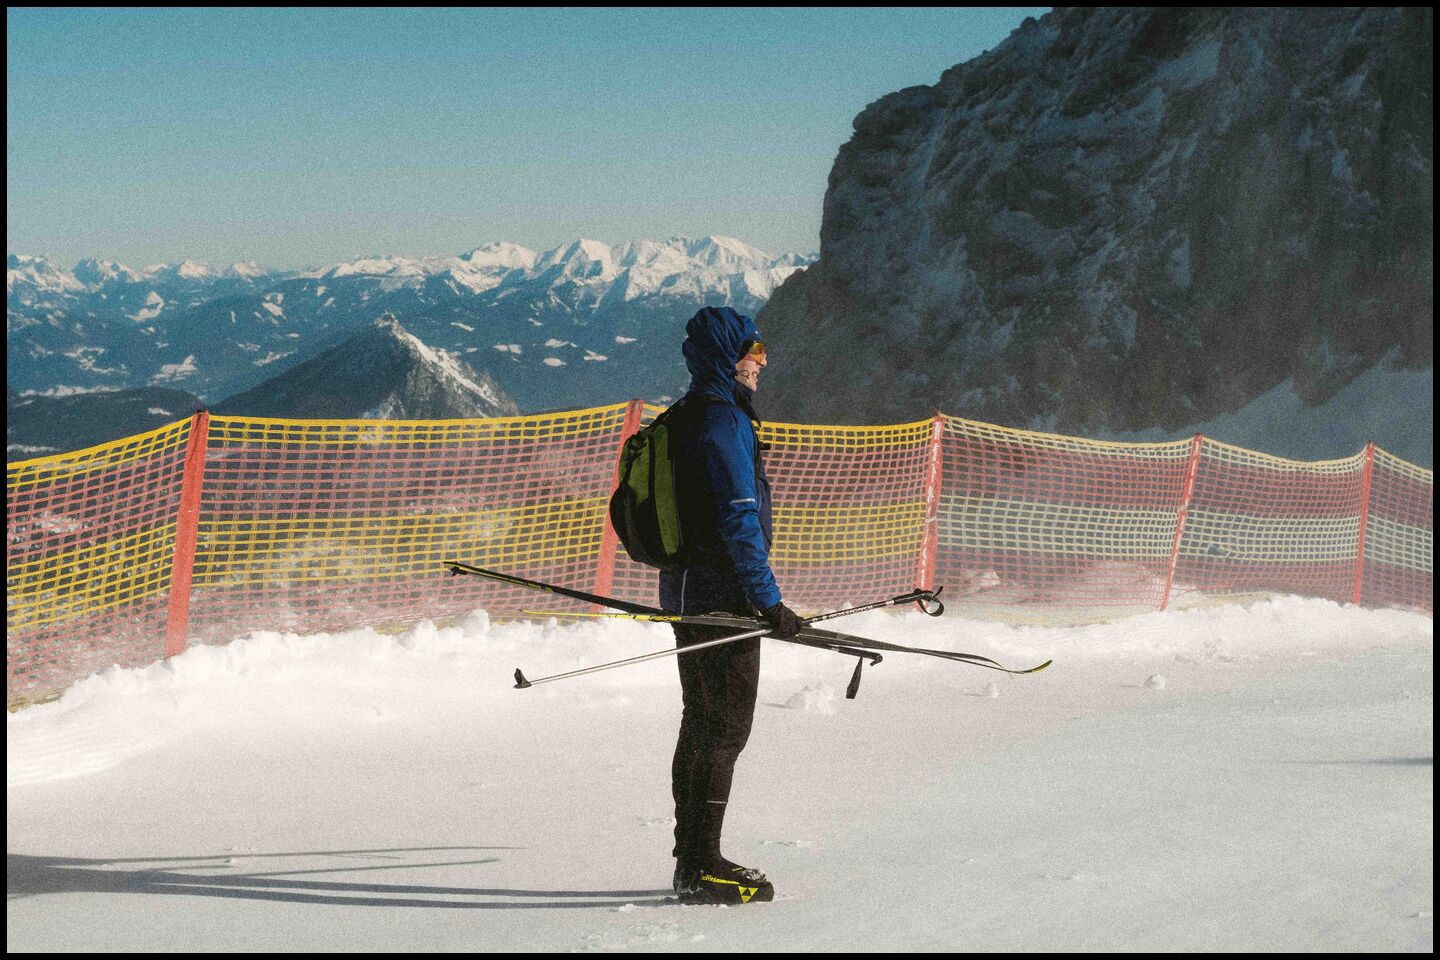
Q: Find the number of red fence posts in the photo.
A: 5